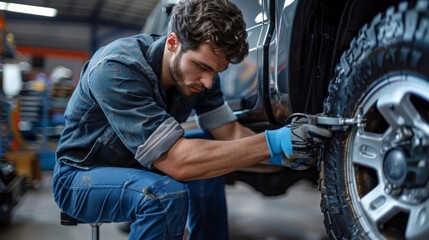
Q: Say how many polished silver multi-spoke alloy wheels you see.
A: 1